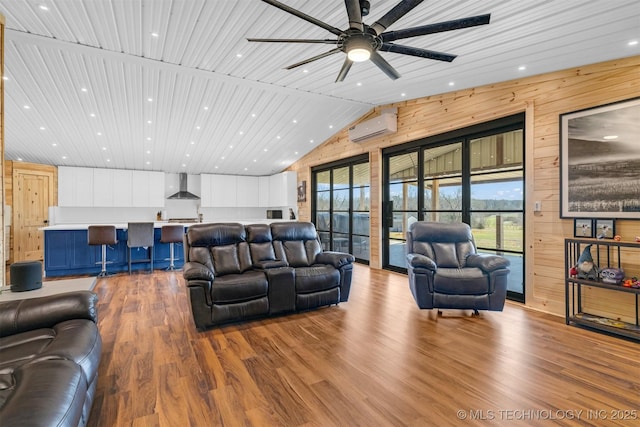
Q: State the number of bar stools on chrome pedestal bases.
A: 2